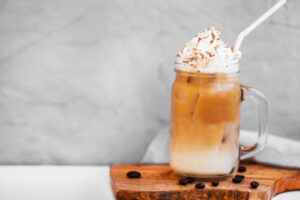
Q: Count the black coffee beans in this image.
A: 9